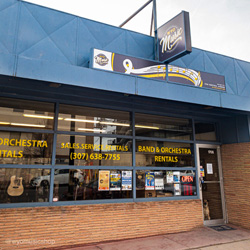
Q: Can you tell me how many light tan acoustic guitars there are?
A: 1